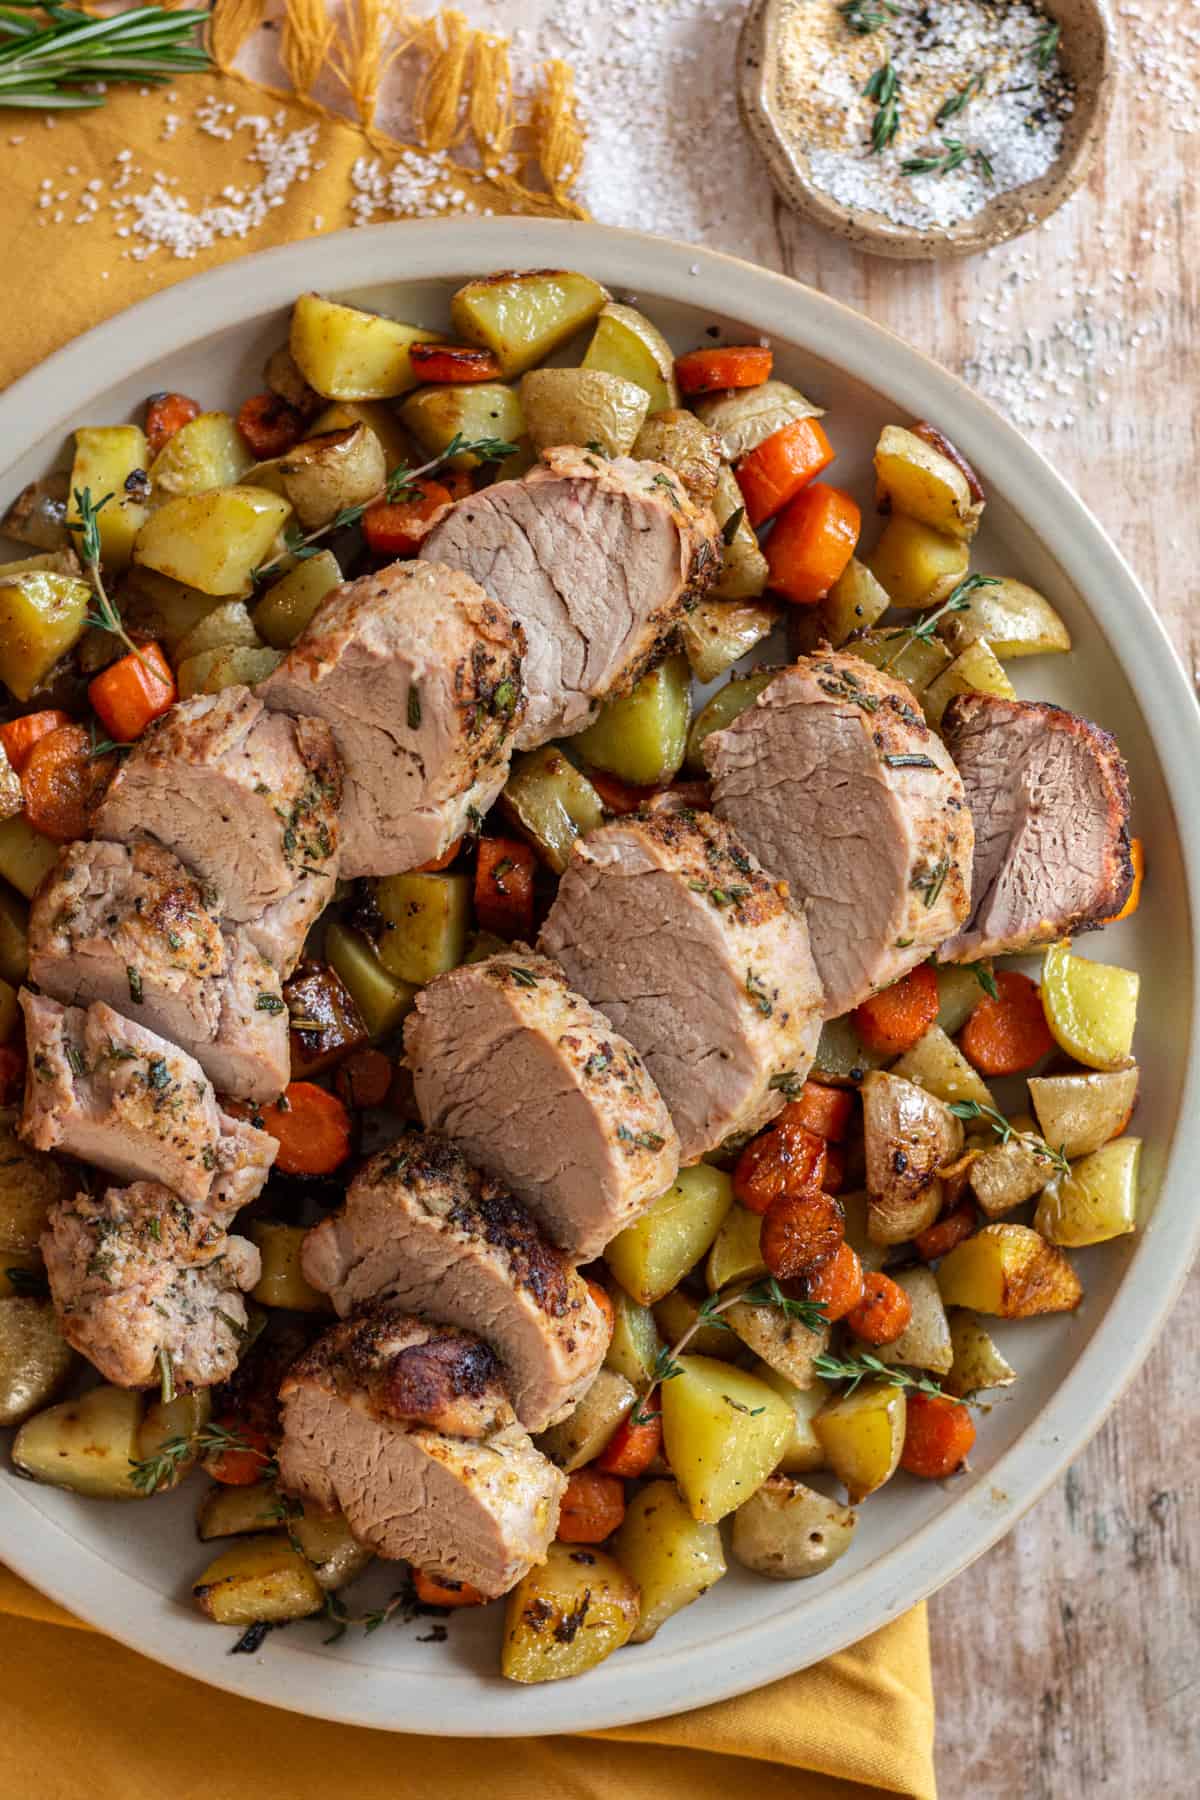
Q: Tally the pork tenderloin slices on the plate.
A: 12